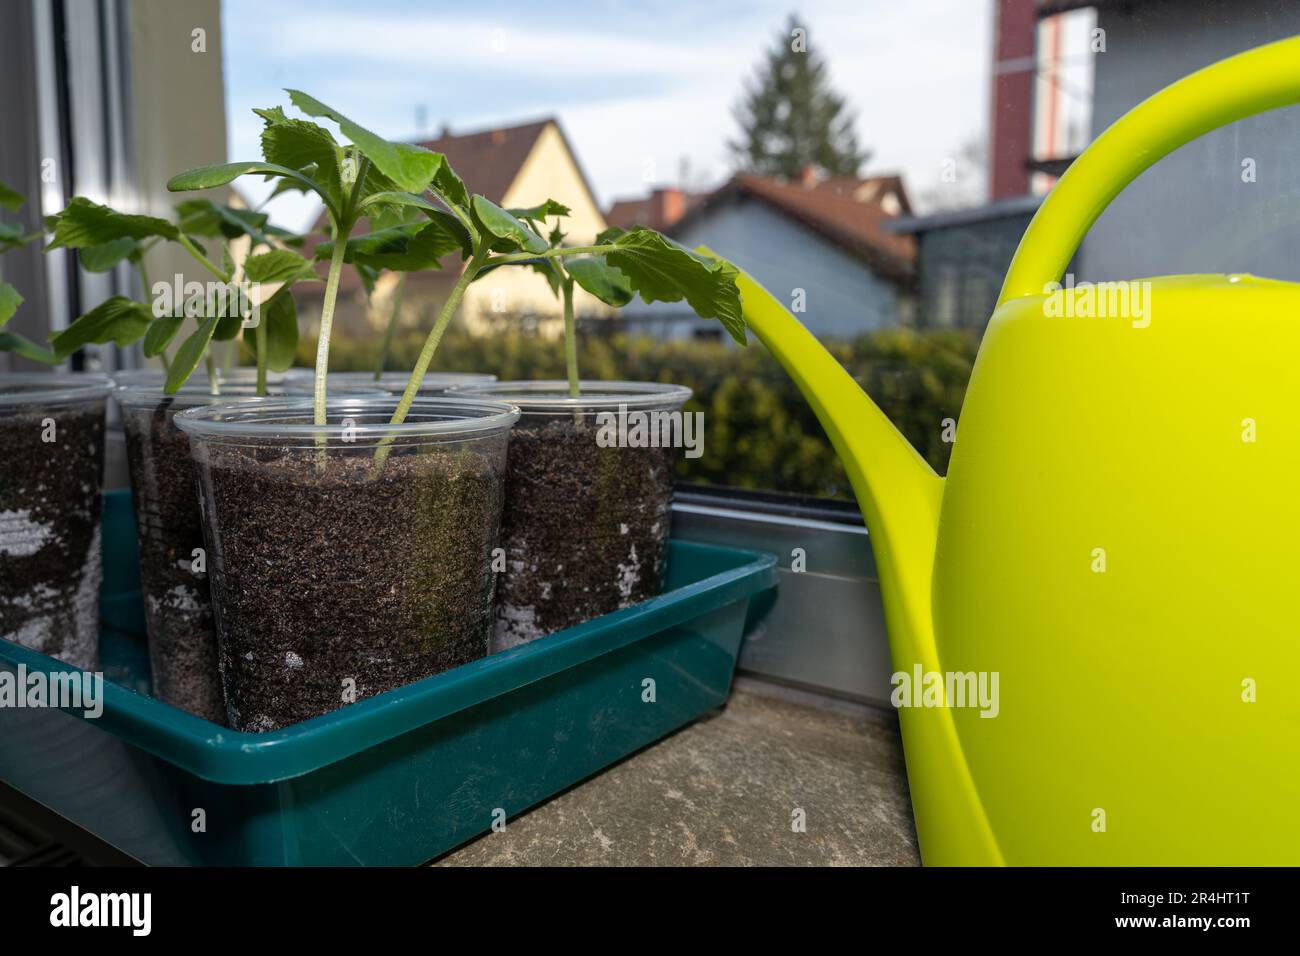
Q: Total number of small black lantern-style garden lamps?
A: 0